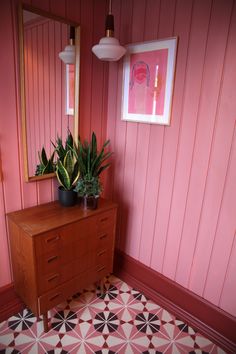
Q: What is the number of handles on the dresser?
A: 8